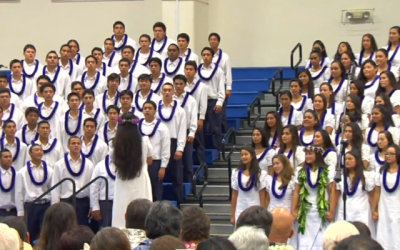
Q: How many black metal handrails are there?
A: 7